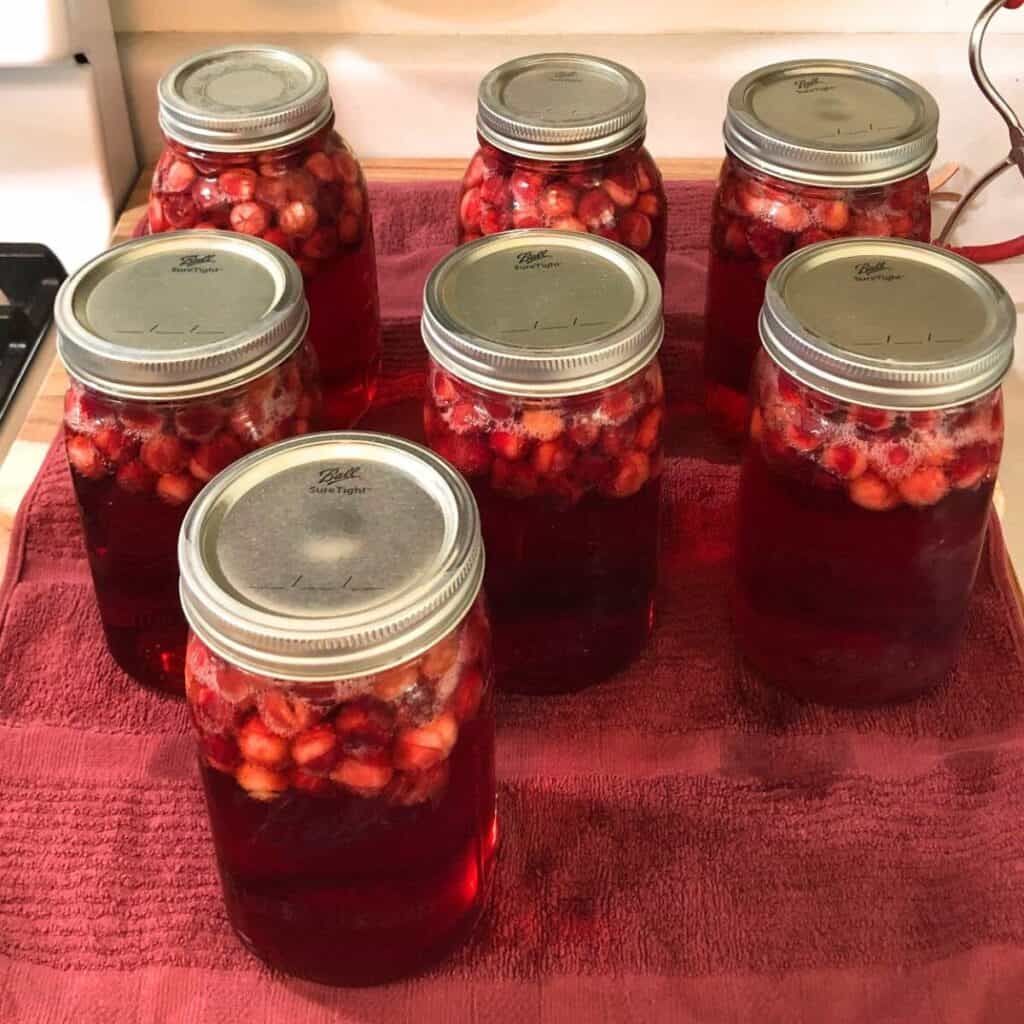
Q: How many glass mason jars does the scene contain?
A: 7